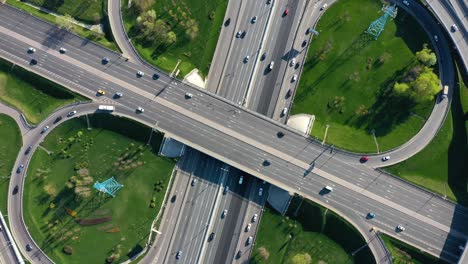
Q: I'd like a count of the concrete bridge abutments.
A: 4